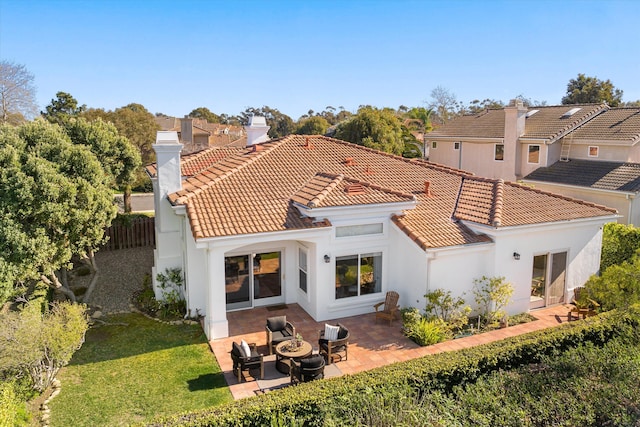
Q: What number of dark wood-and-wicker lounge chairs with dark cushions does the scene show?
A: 4